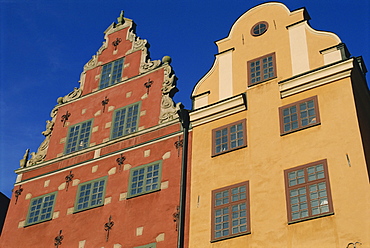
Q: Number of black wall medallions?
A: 11